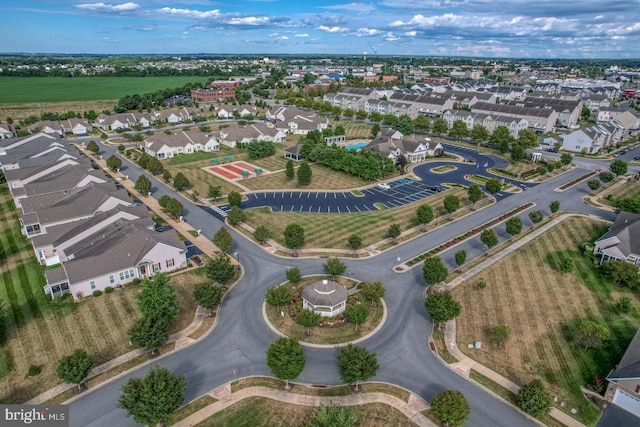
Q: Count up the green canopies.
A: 4